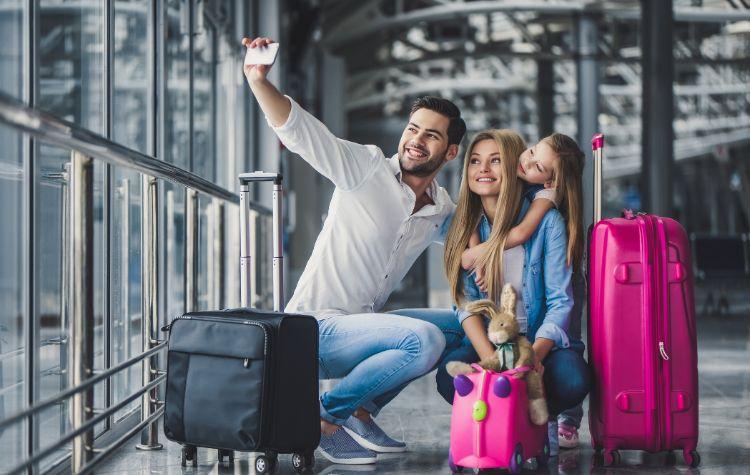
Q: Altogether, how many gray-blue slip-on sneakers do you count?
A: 2